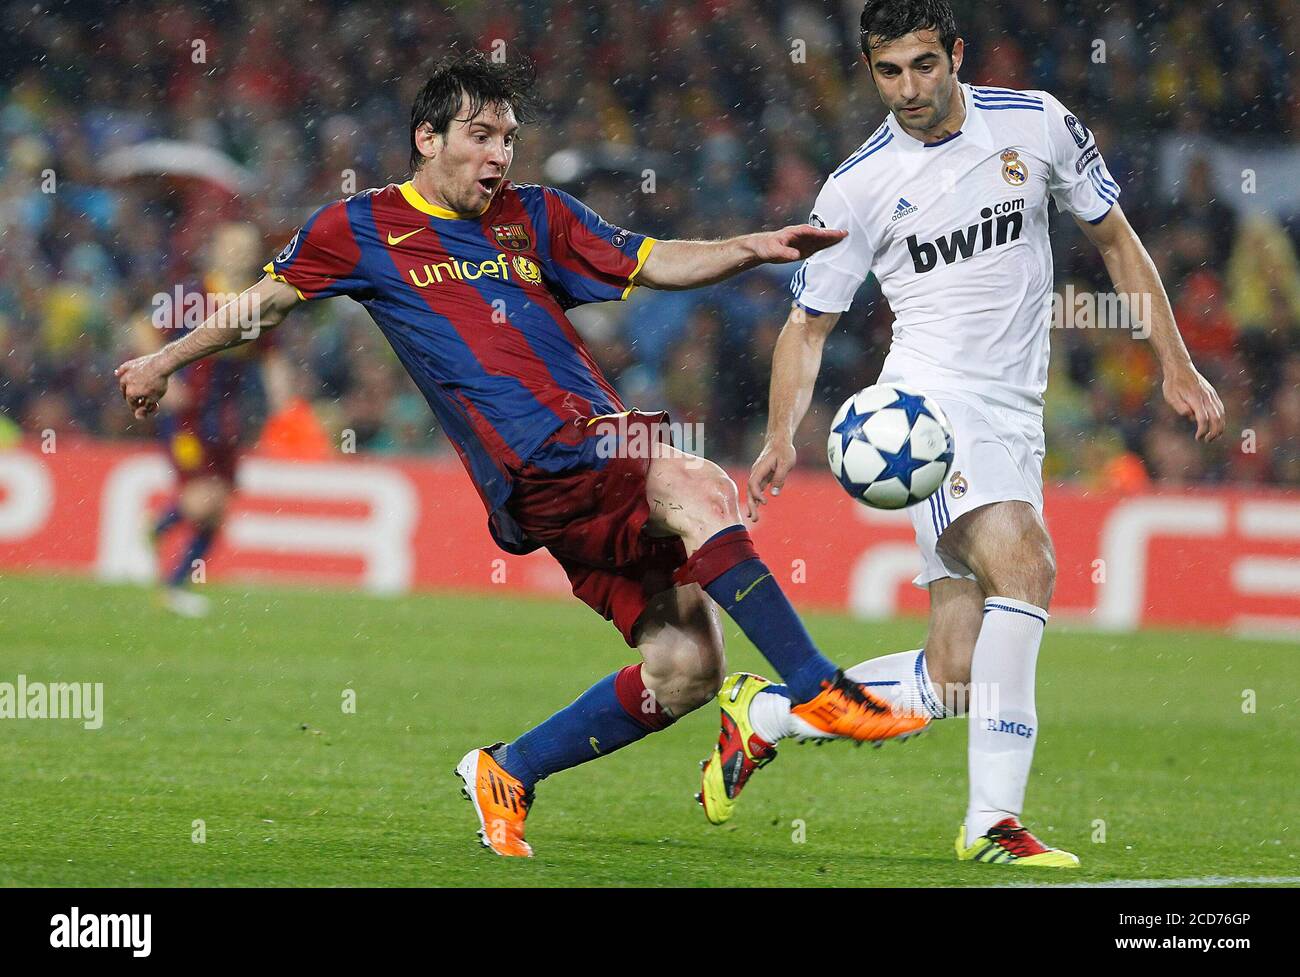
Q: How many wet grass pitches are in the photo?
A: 1